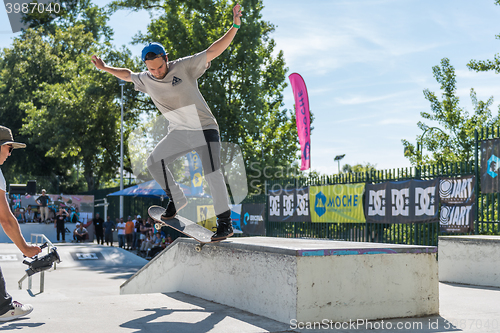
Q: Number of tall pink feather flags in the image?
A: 1